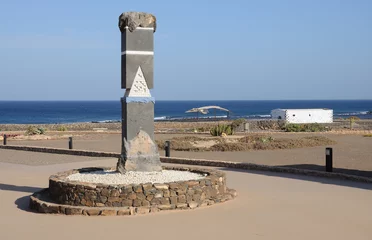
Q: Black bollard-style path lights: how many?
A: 4